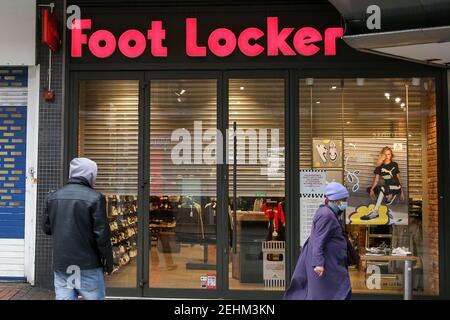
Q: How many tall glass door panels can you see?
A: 3